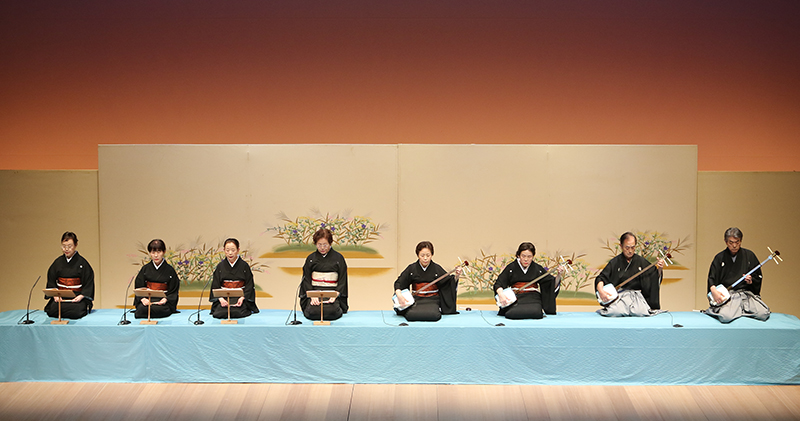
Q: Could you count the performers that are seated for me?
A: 8